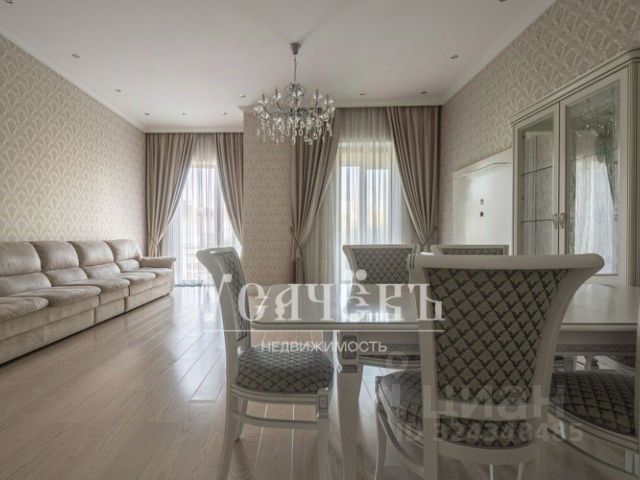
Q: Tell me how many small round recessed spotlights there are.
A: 11